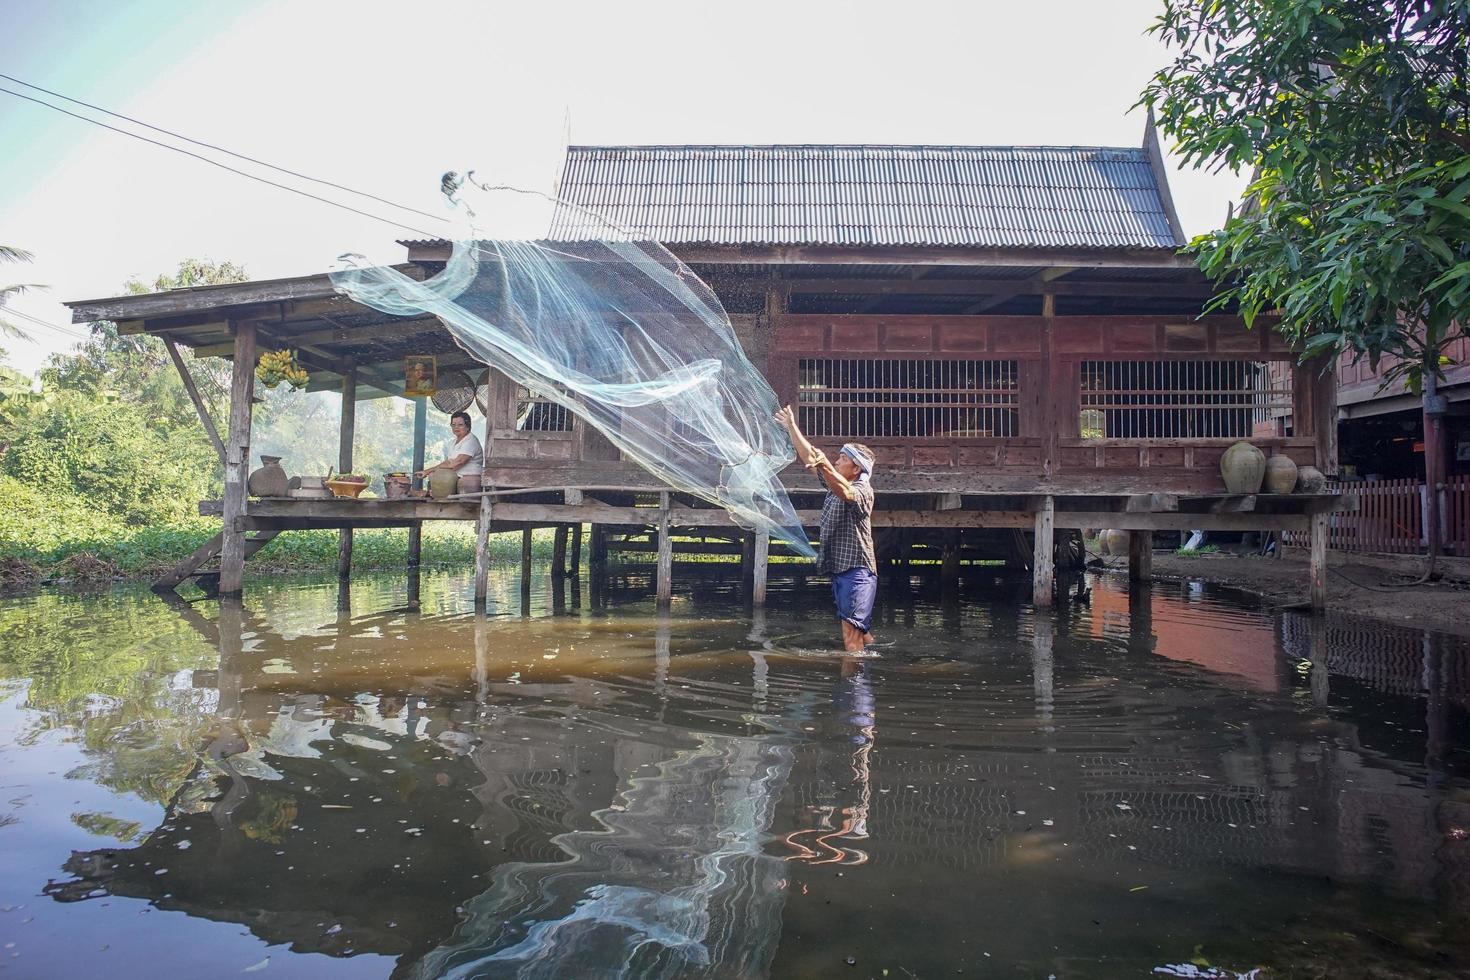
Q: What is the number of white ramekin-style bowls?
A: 0